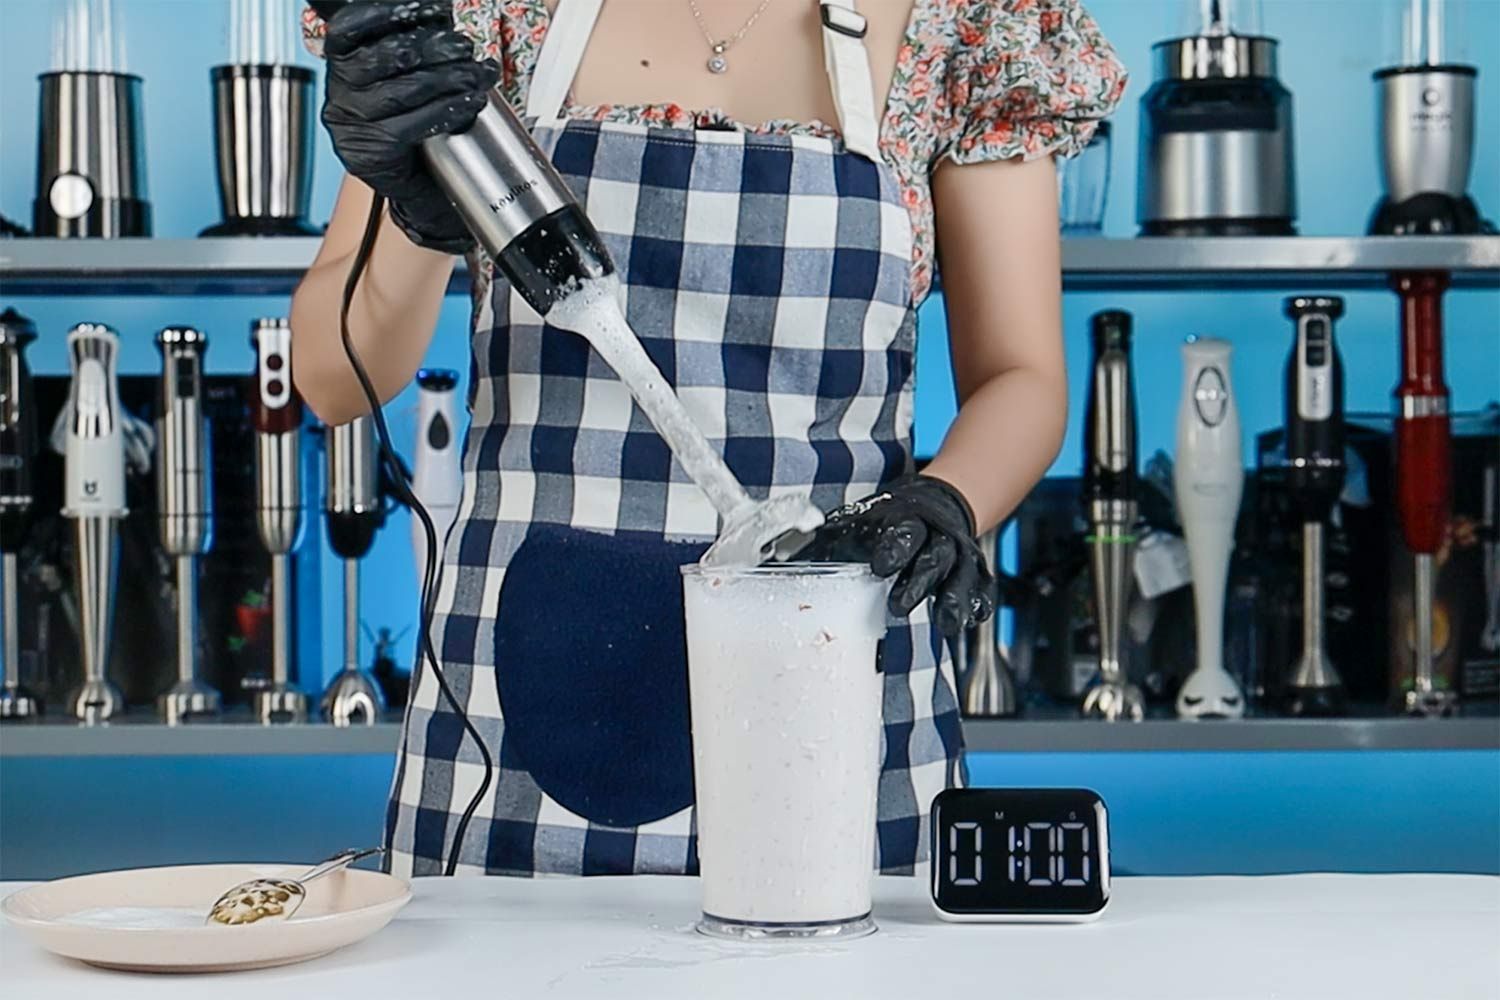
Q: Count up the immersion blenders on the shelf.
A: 11